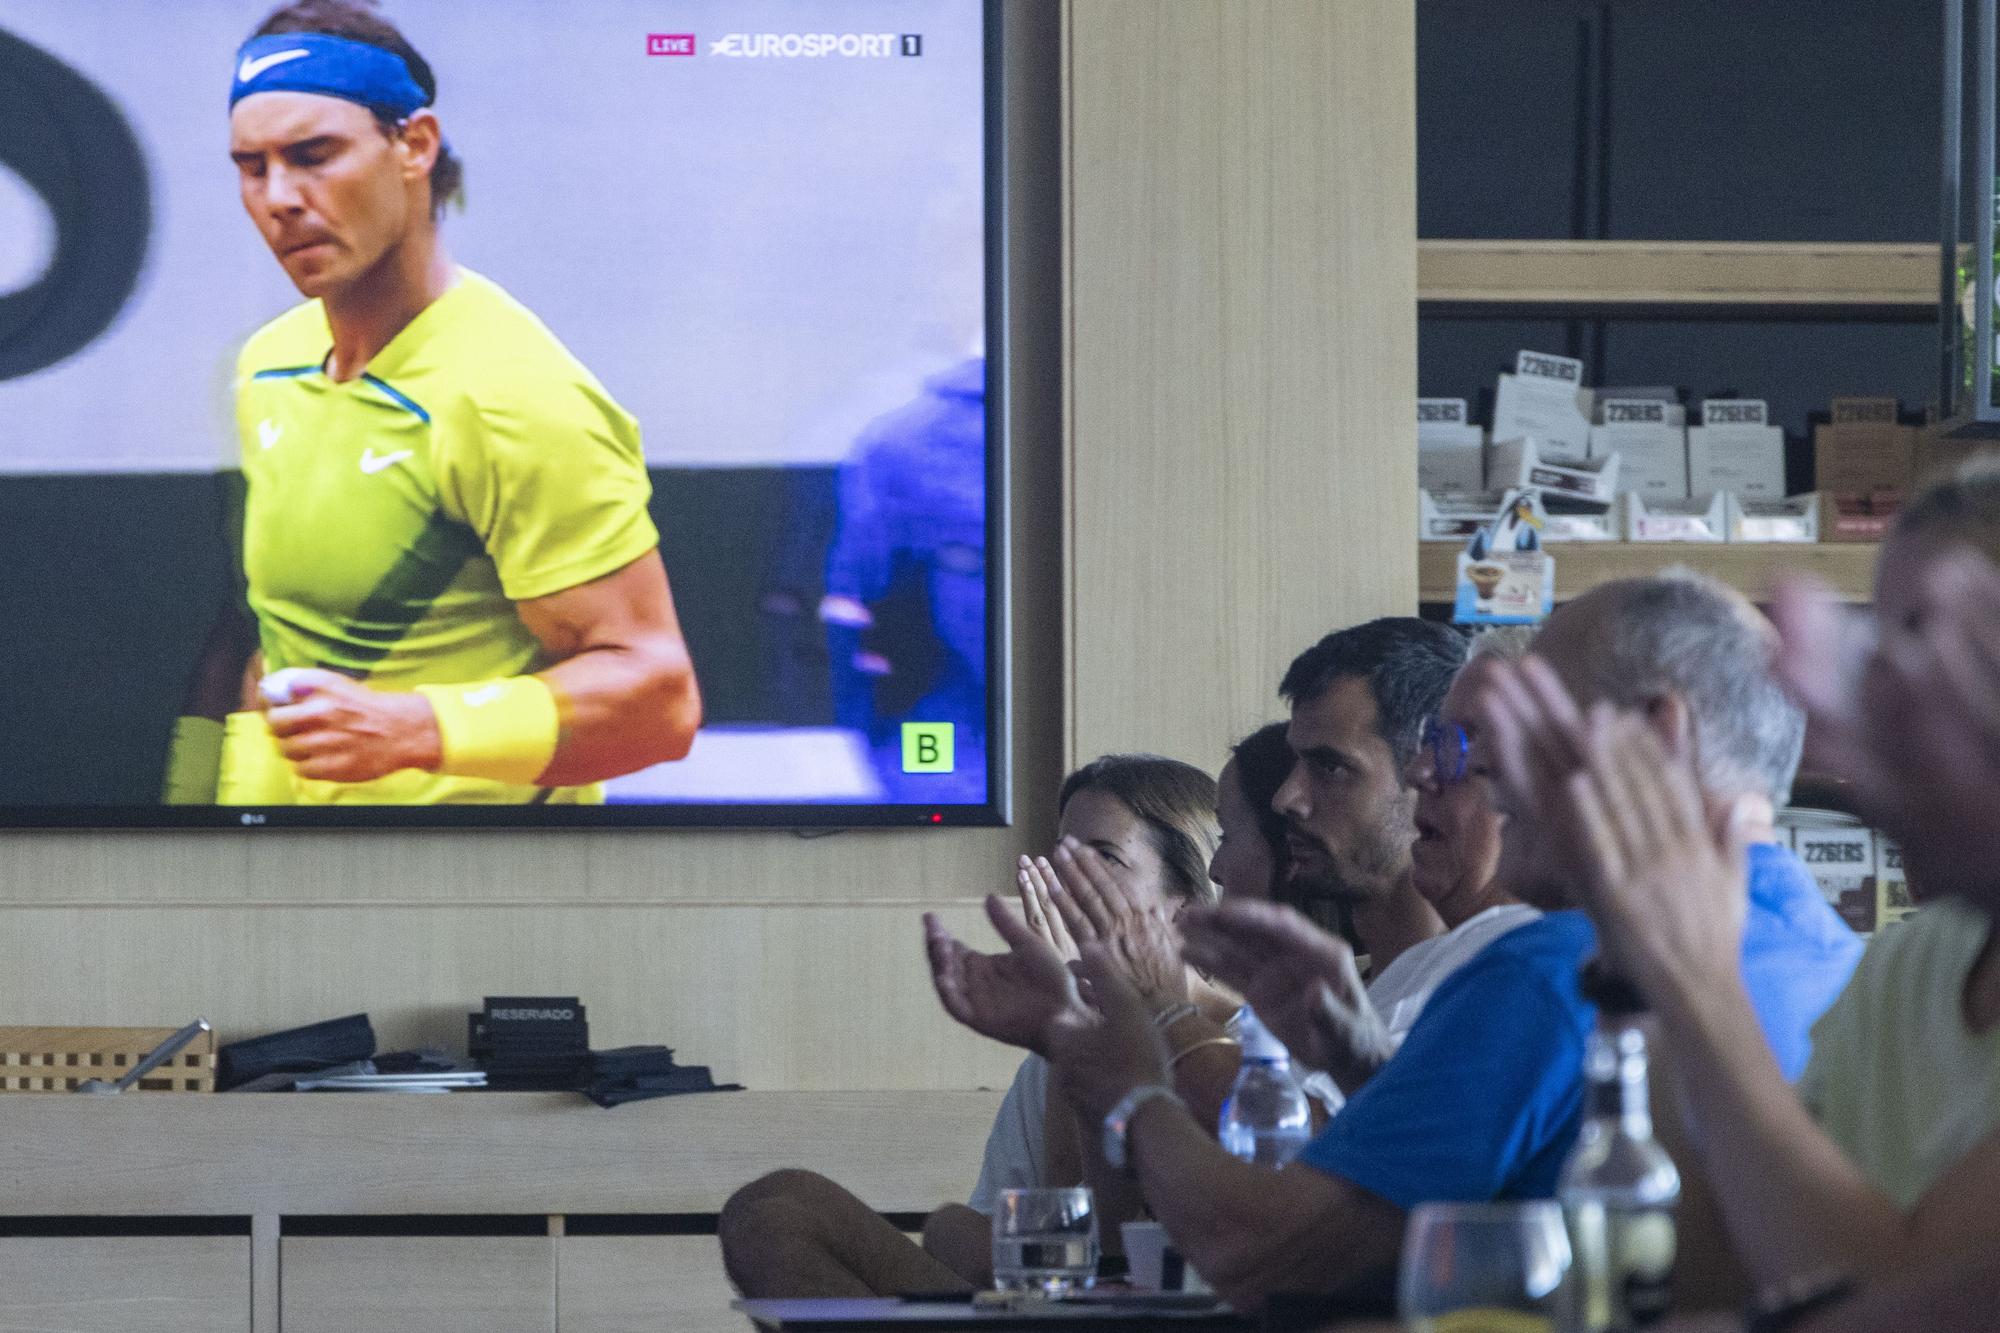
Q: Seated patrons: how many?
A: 6